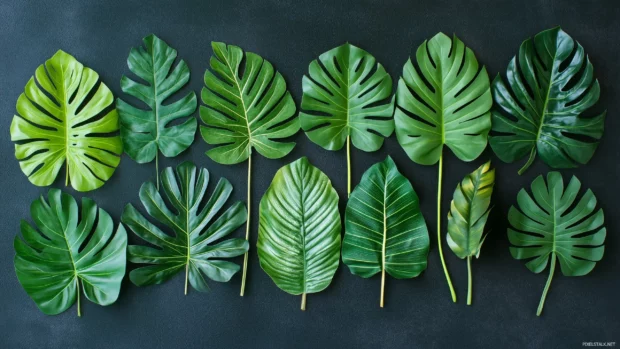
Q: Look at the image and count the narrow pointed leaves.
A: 1